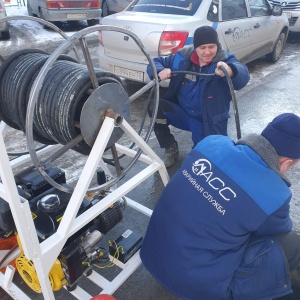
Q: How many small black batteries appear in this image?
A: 1